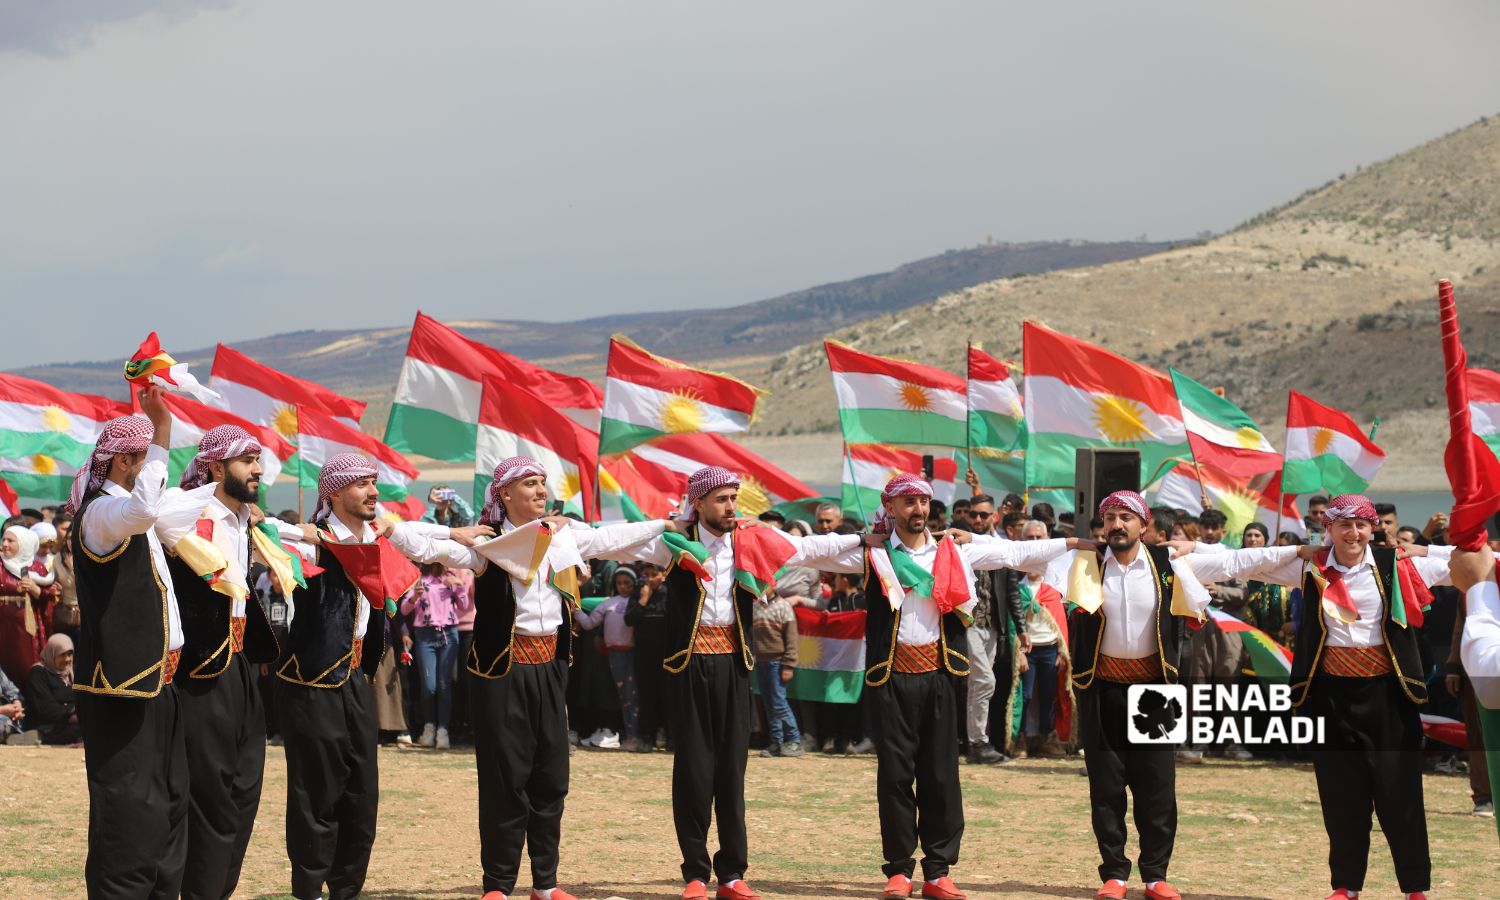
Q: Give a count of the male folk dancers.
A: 8